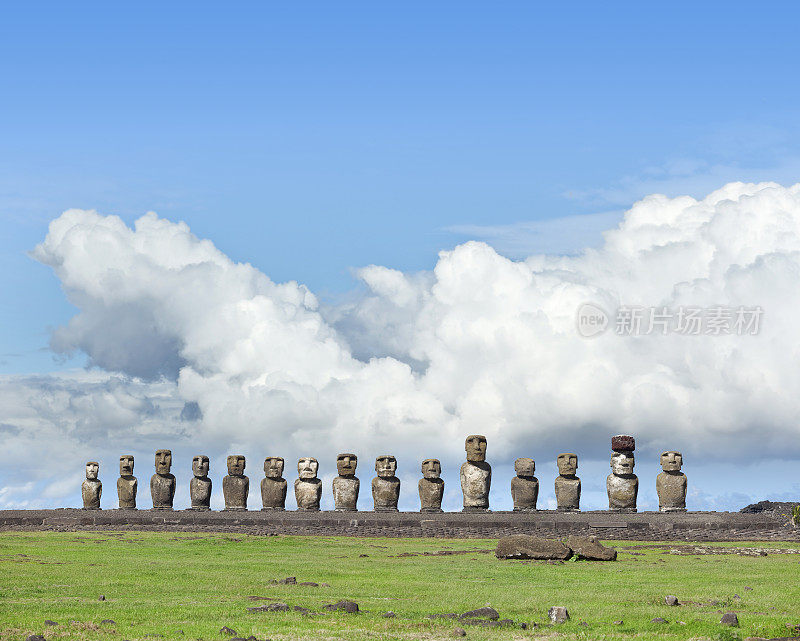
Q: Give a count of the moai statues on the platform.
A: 15